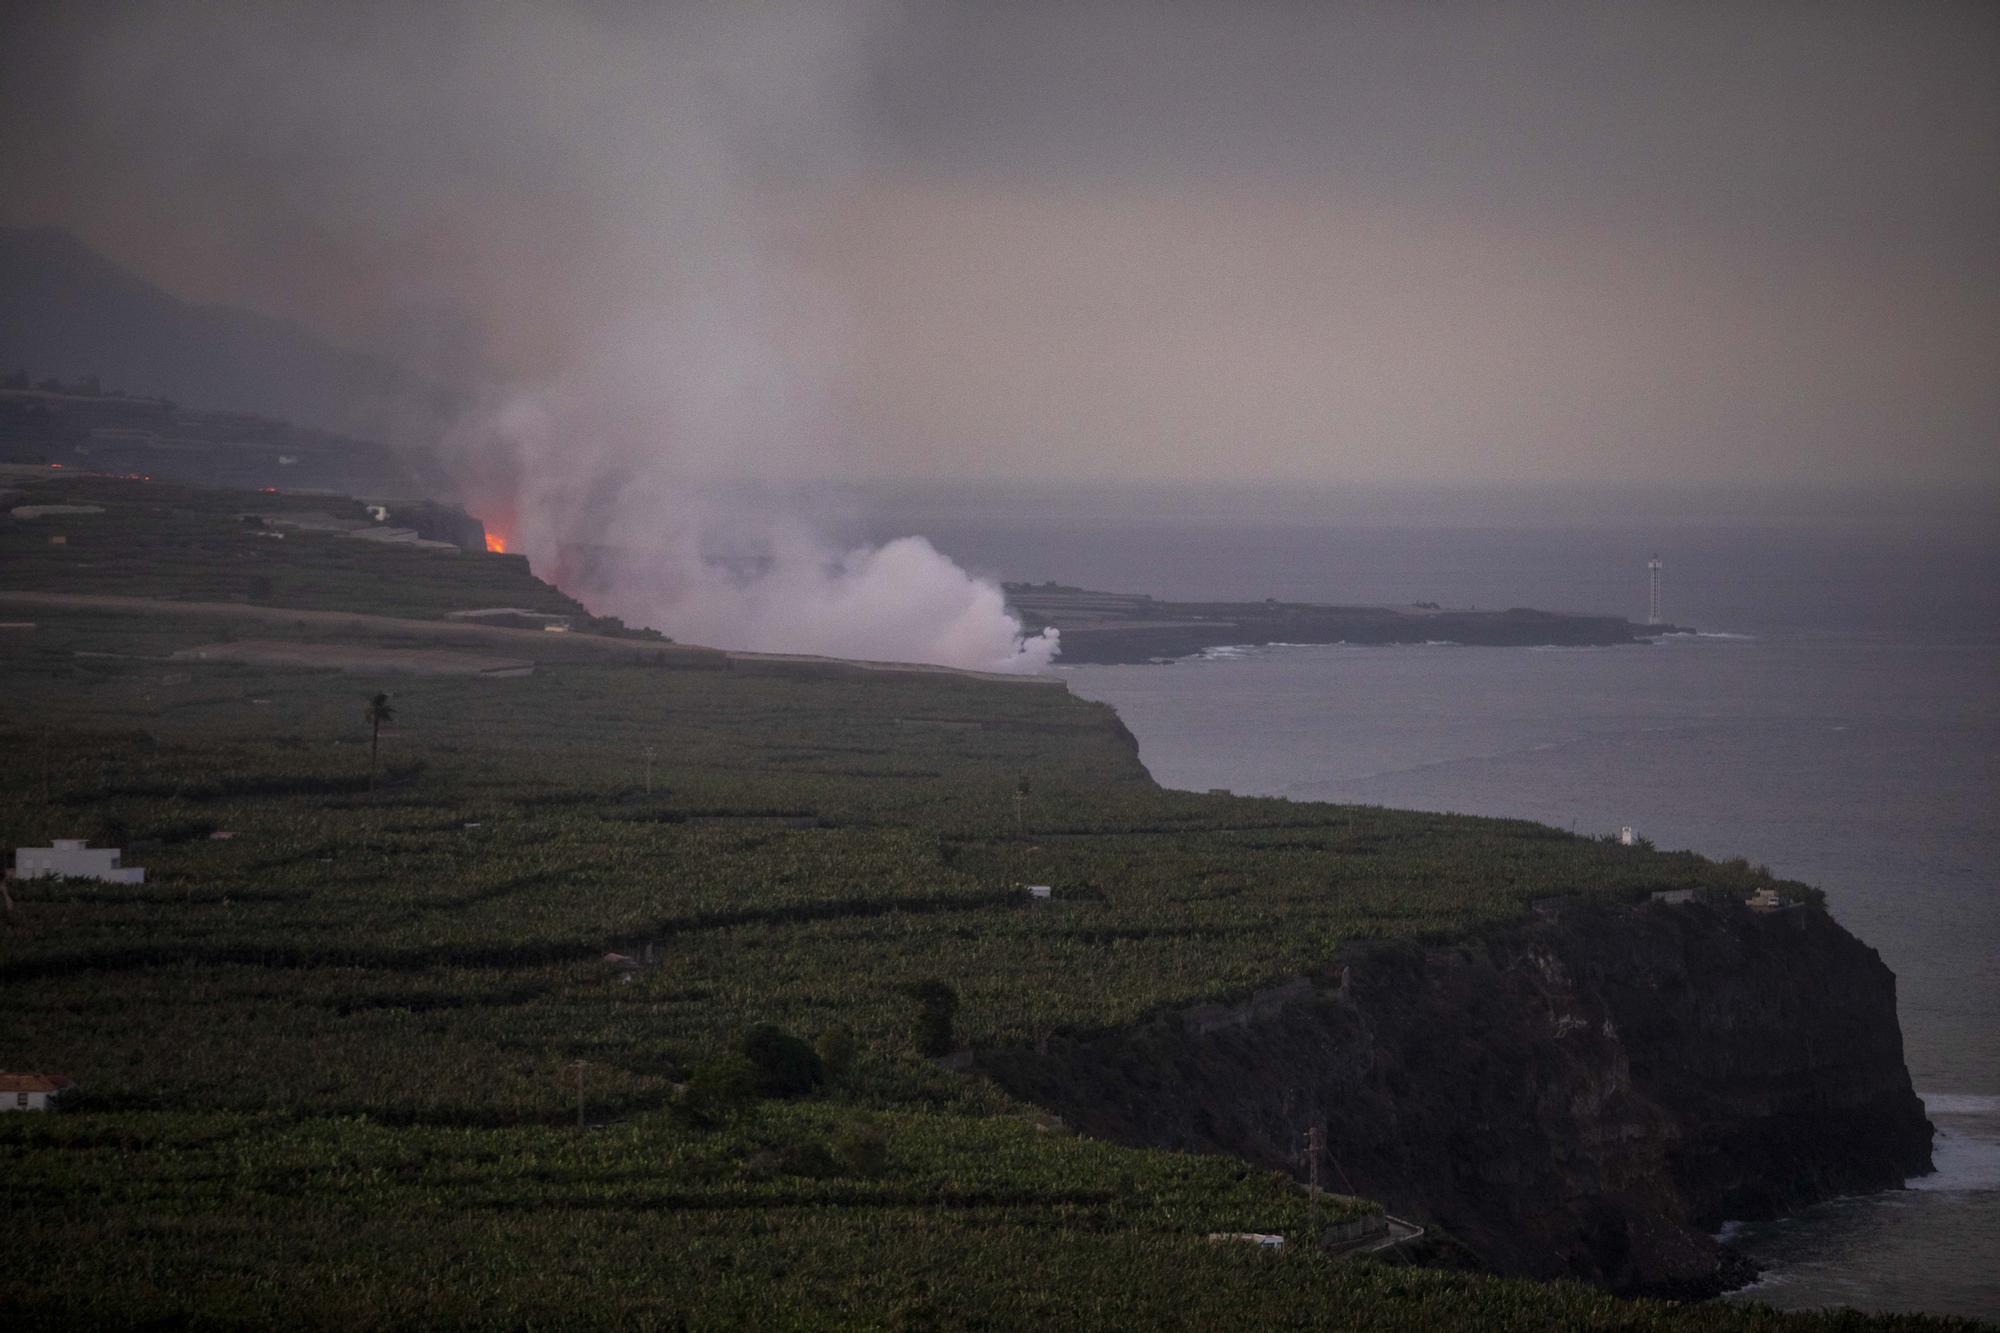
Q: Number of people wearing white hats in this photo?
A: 0